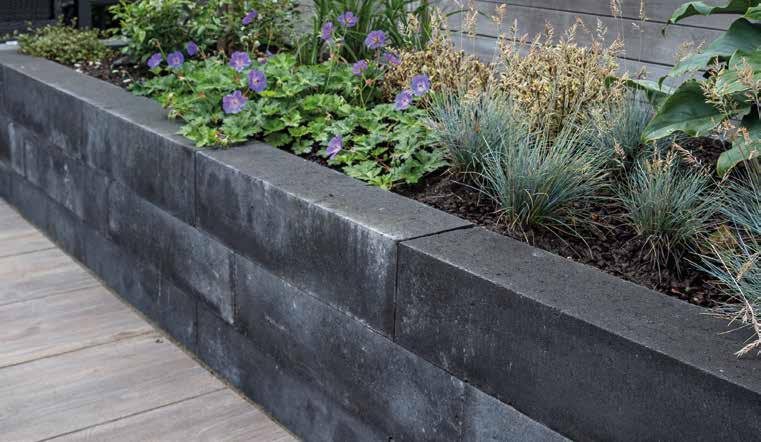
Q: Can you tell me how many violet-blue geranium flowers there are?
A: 15